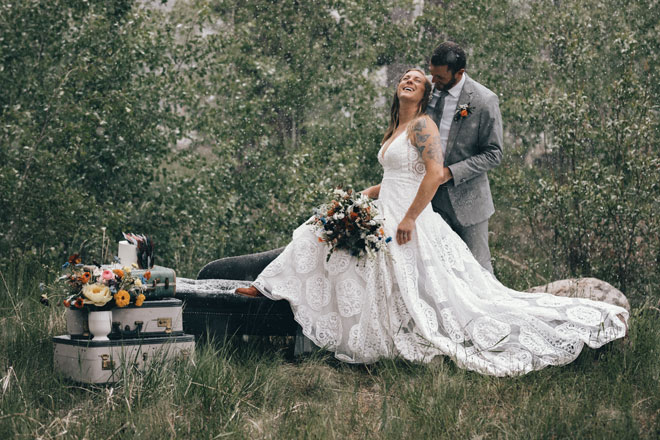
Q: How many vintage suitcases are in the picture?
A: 3